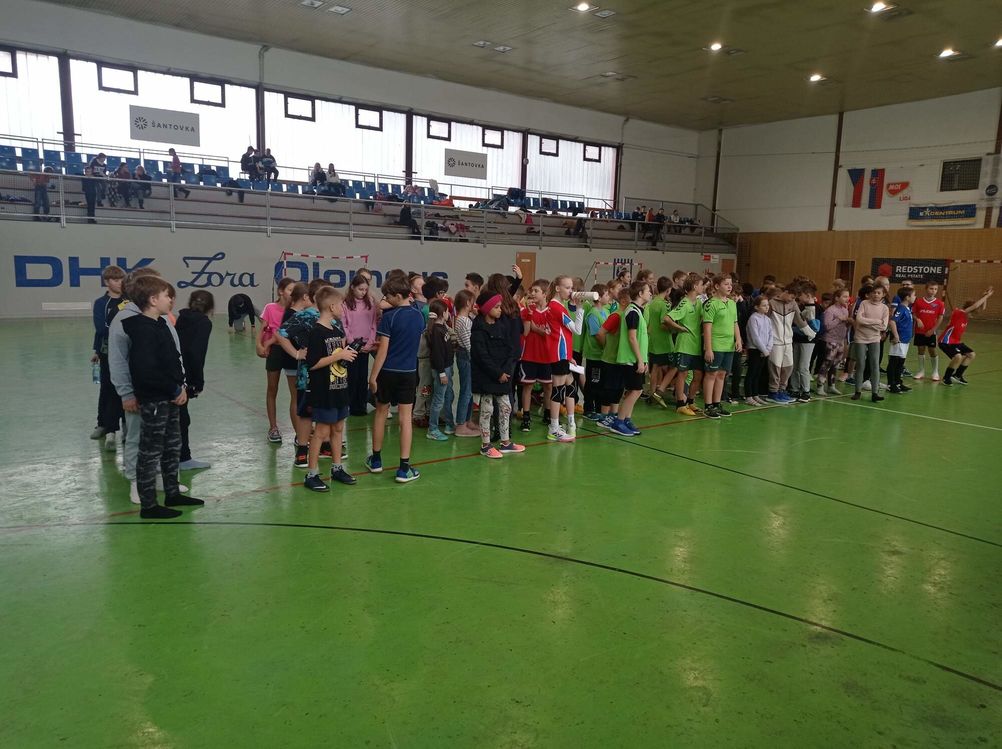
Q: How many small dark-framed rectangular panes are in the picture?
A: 9